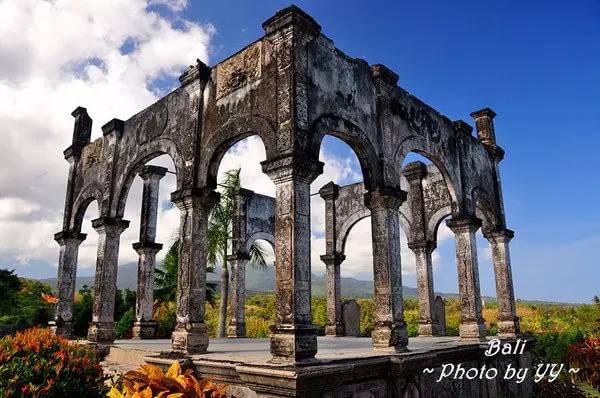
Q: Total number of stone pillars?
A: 11